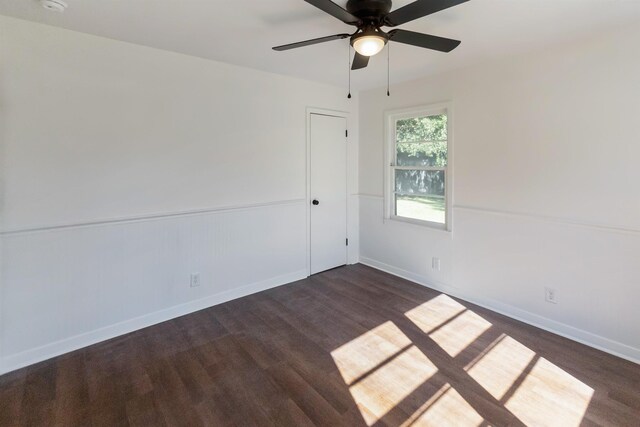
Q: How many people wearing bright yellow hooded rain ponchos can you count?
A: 0